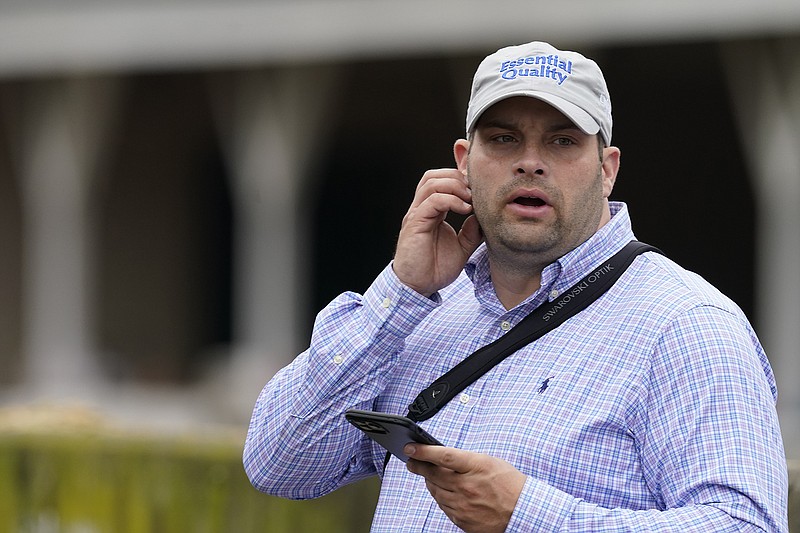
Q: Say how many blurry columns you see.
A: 3